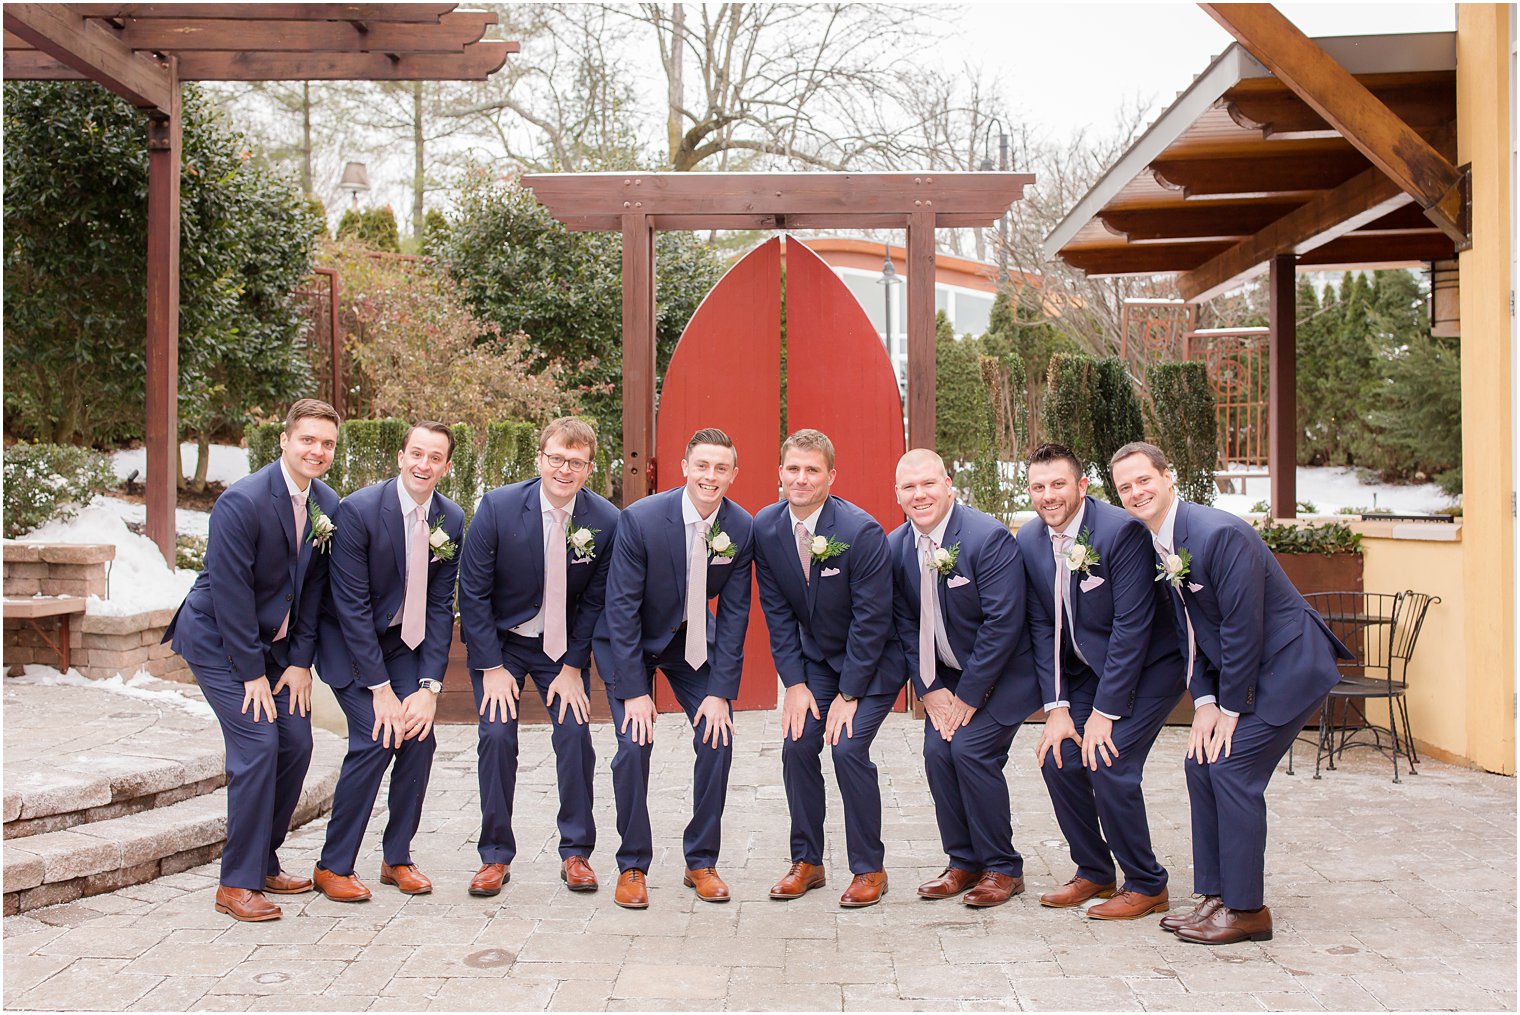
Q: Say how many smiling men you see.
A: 8